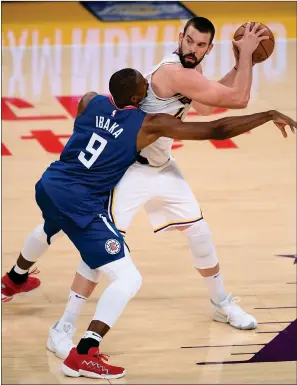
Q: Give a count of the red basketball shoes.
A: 2